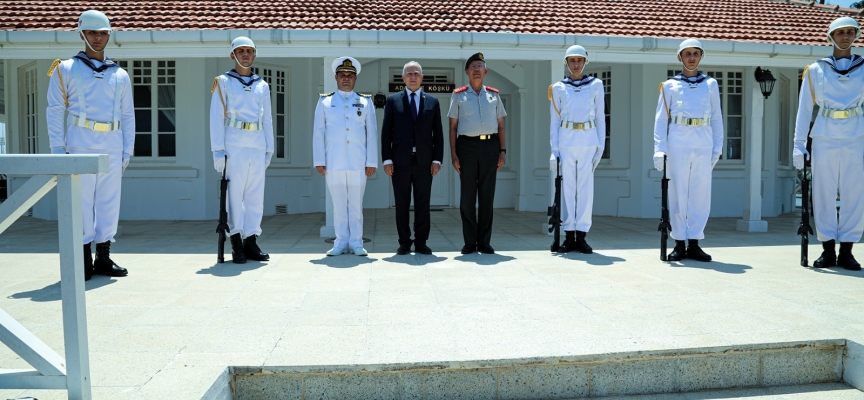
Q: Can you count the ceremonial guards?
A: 5